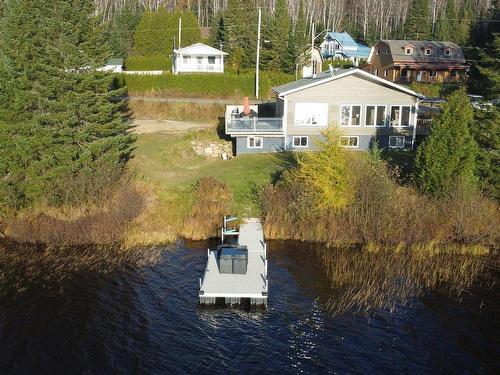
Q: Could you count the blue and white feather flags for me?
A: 0